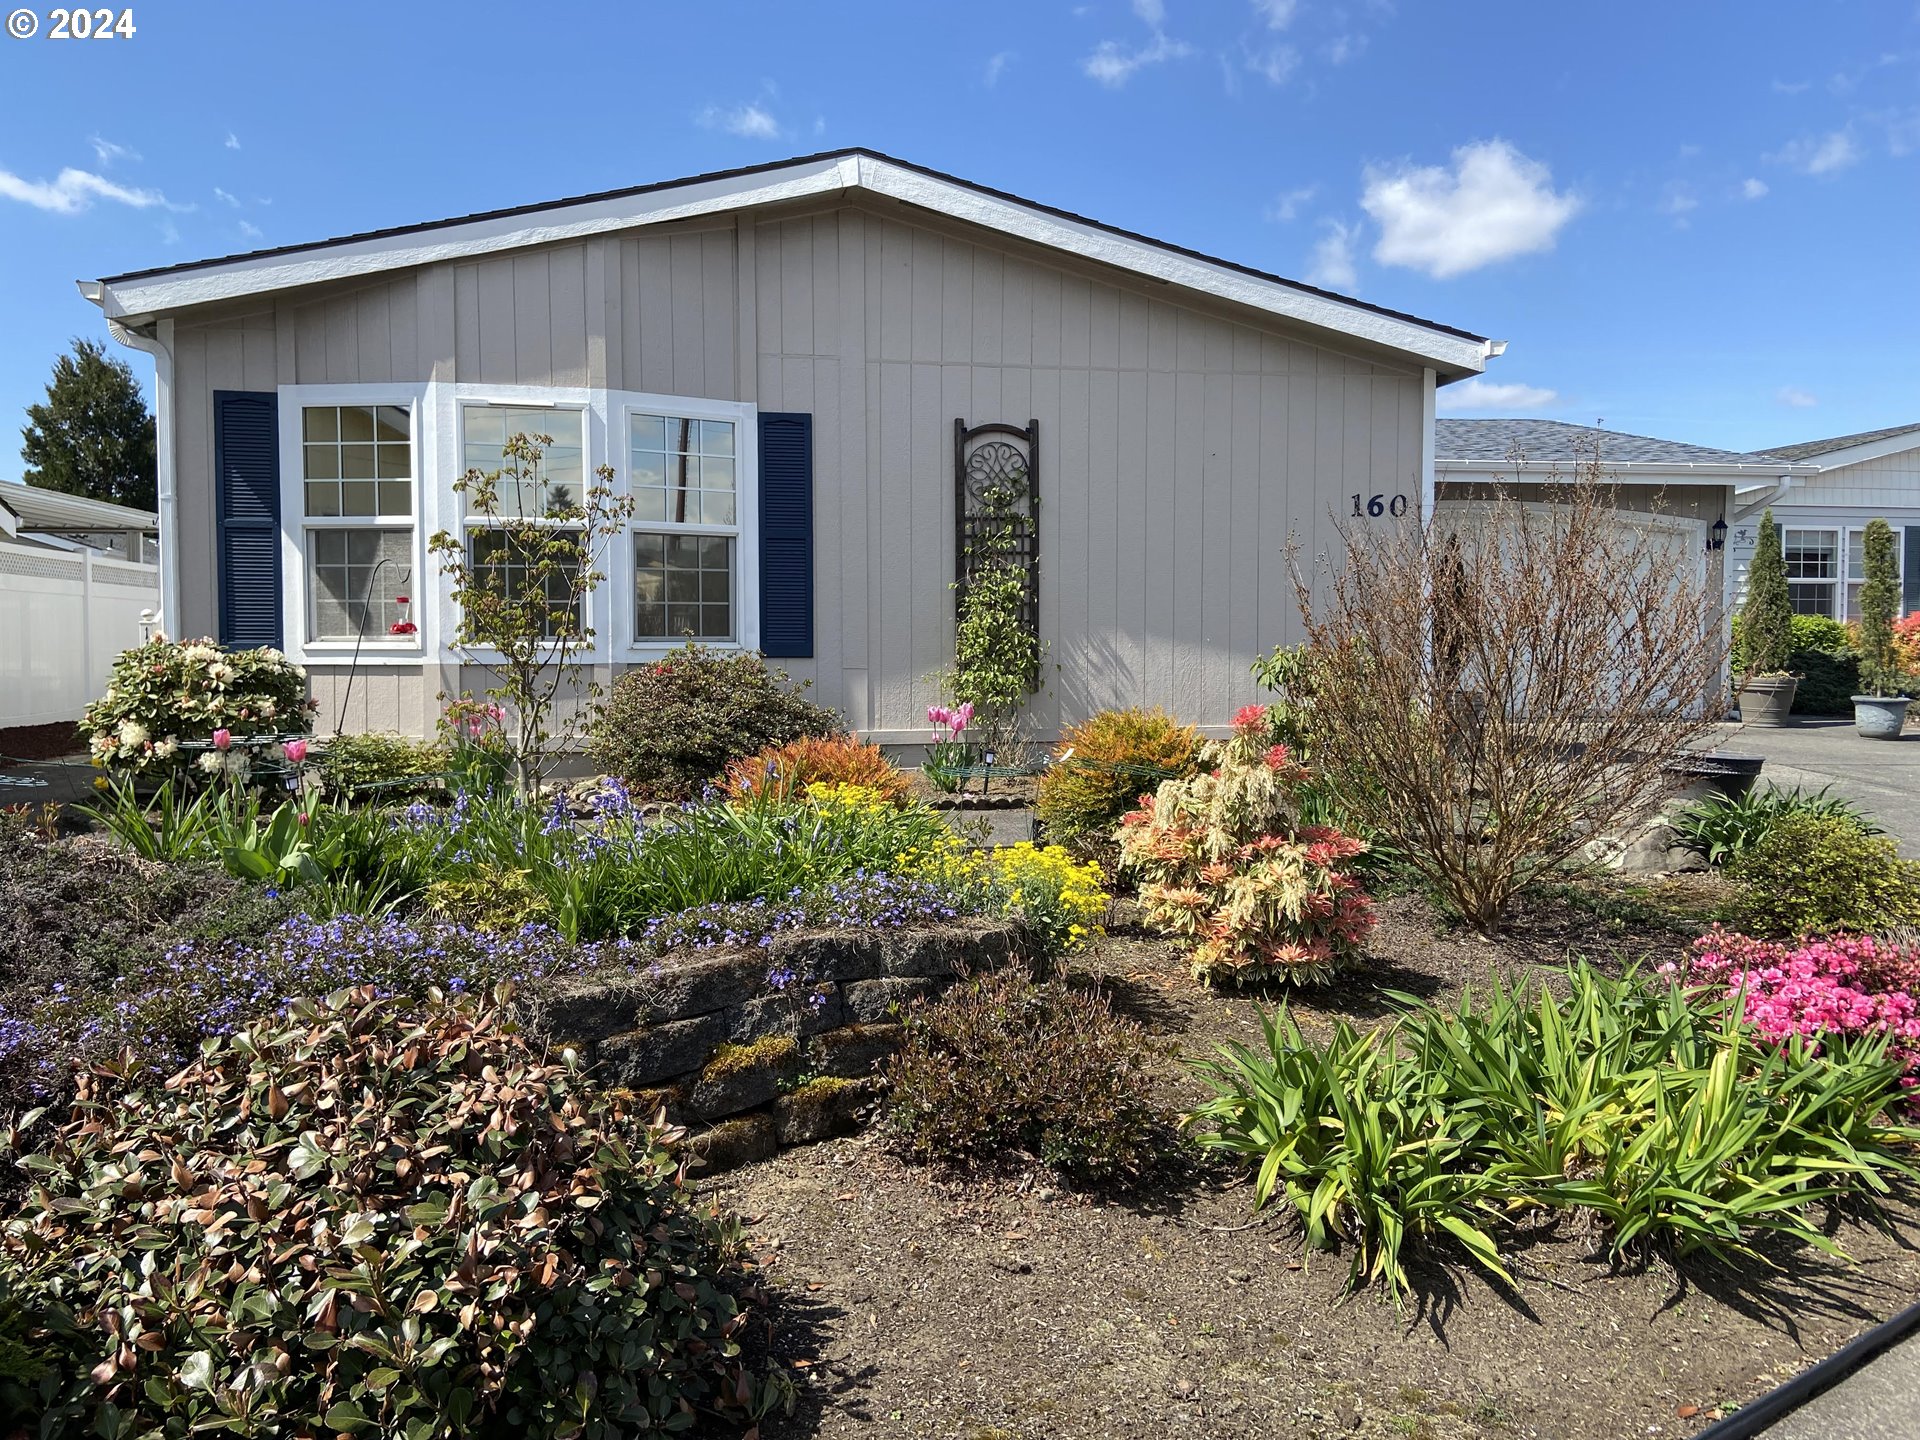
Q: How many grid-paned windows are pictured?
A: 5